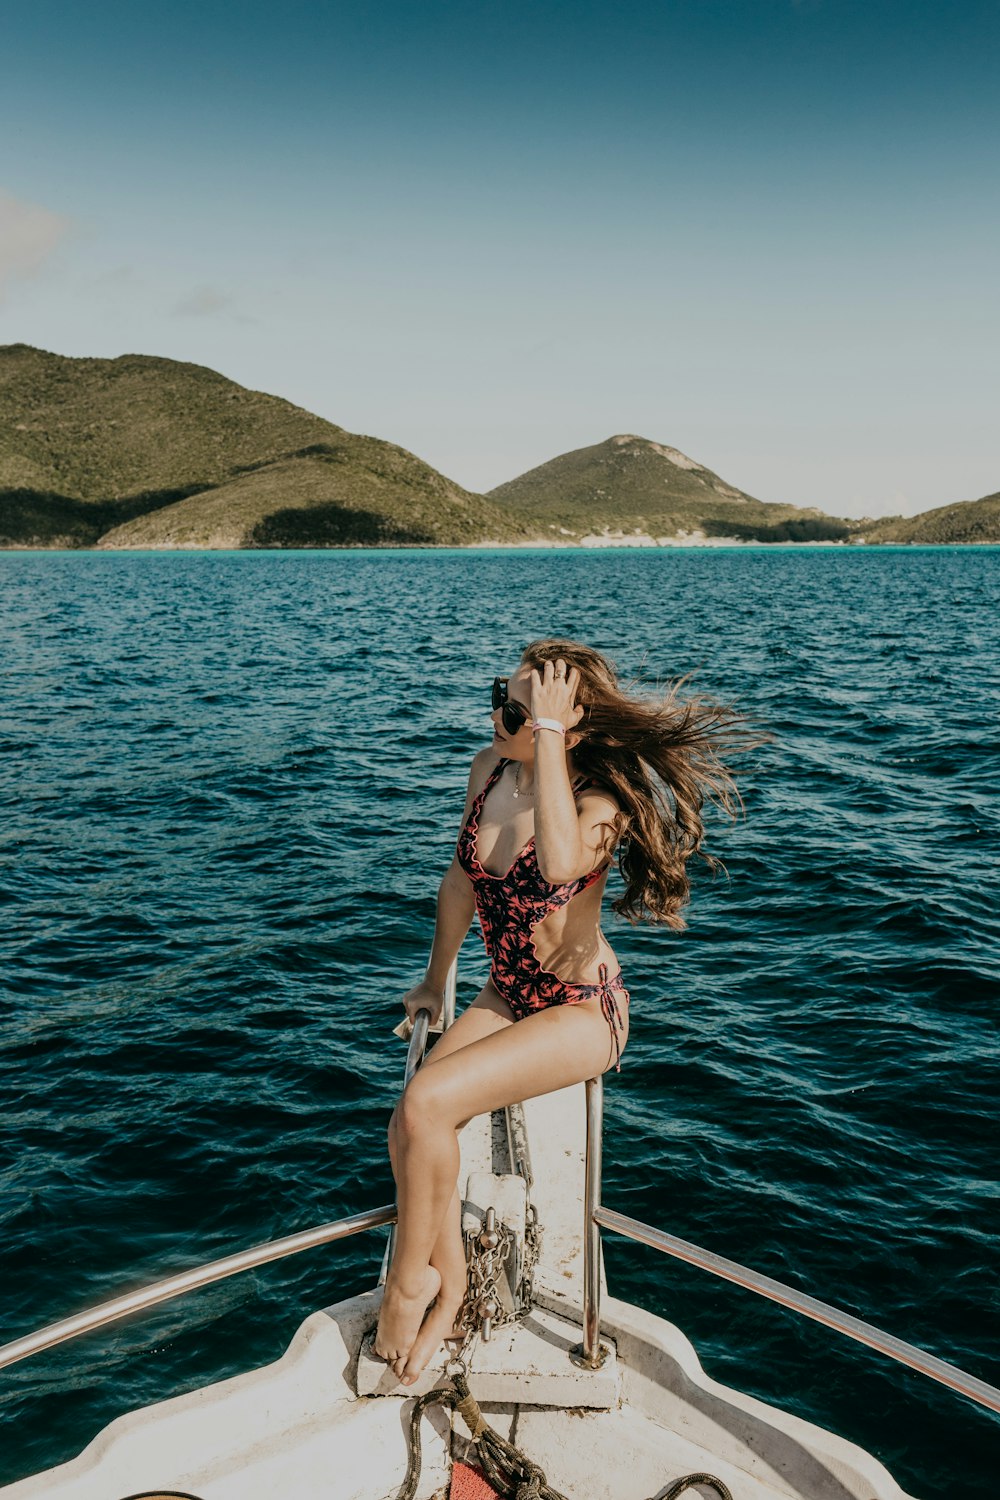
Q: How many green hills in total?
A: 3